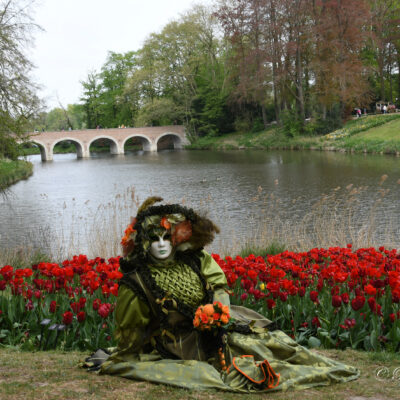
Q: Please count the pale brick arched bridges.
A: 1